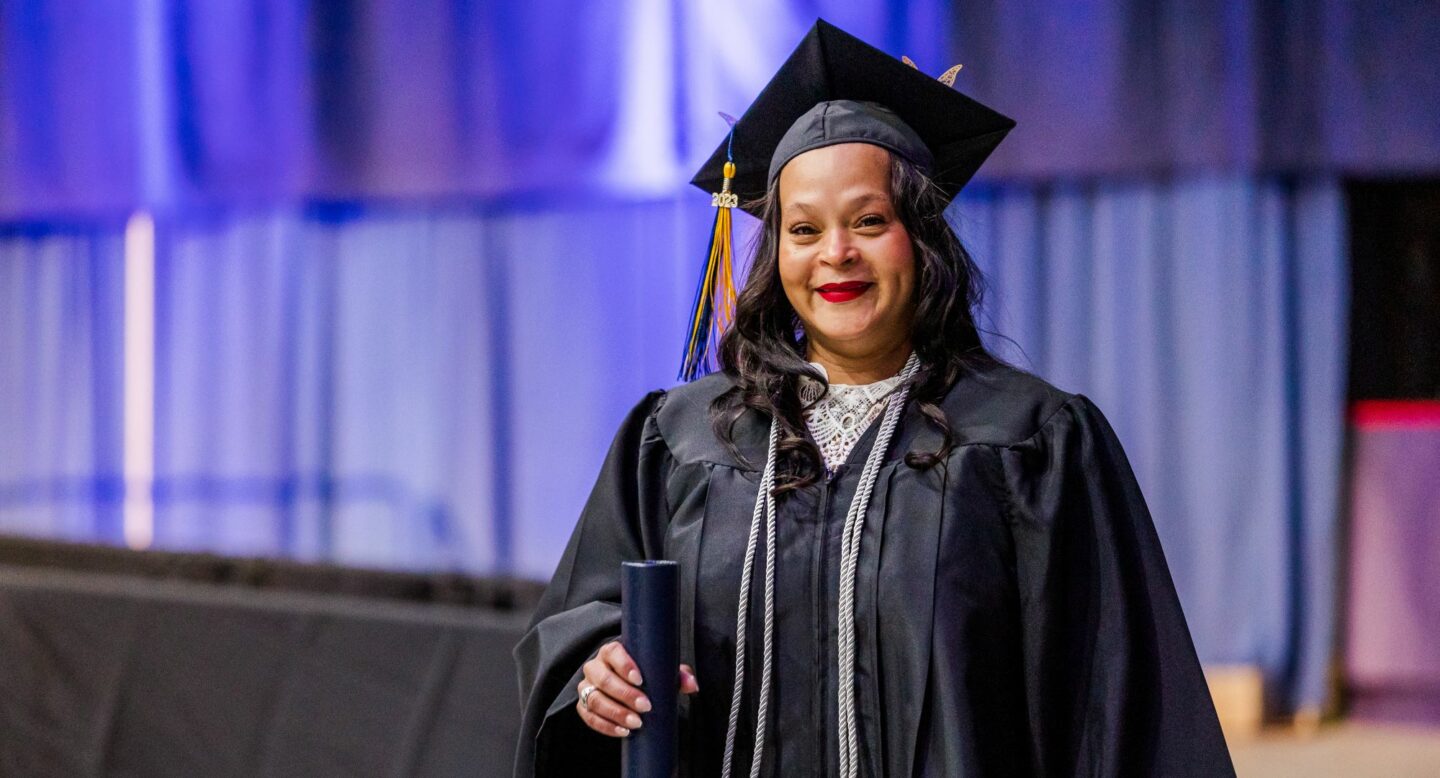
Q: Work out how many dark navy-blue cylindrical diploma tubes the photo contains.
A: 1